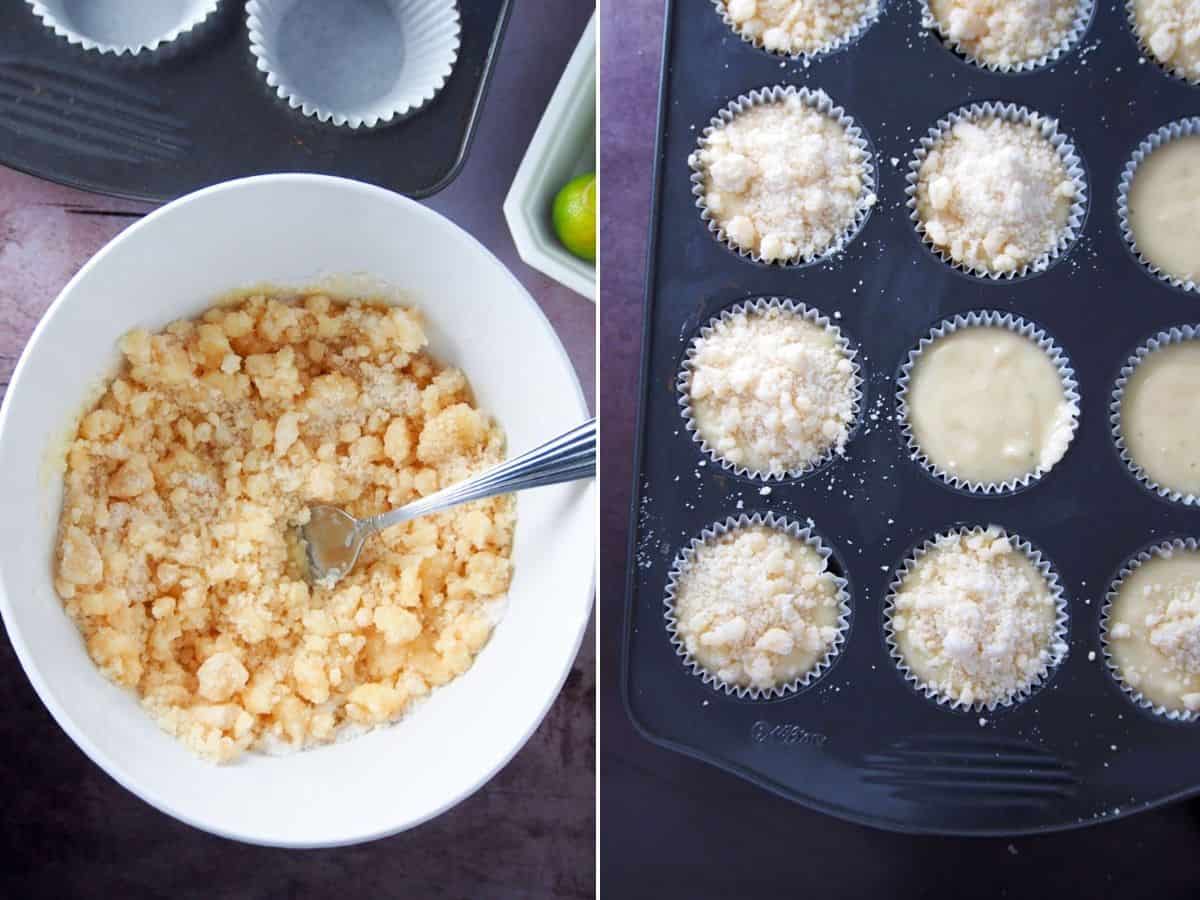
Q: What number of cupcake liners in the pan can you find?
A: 12